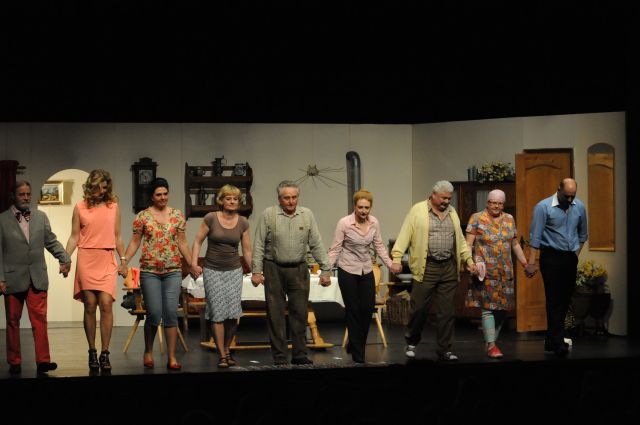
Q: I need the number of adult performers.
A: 9